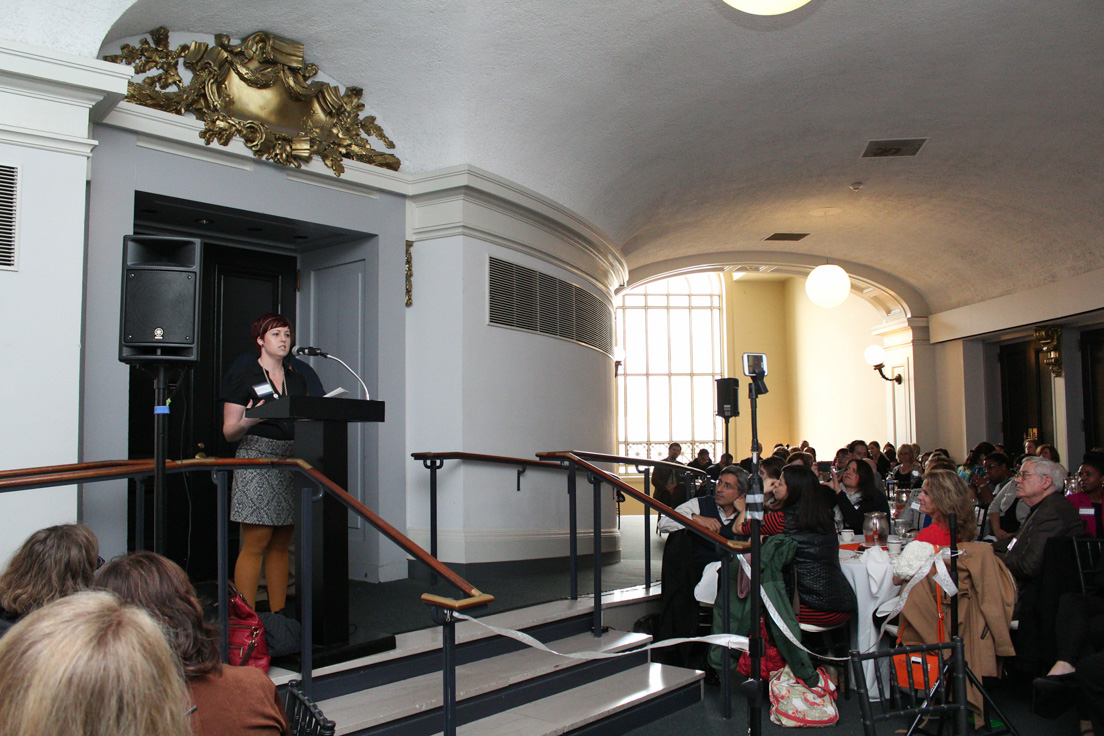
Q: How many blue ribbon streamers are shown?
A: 0